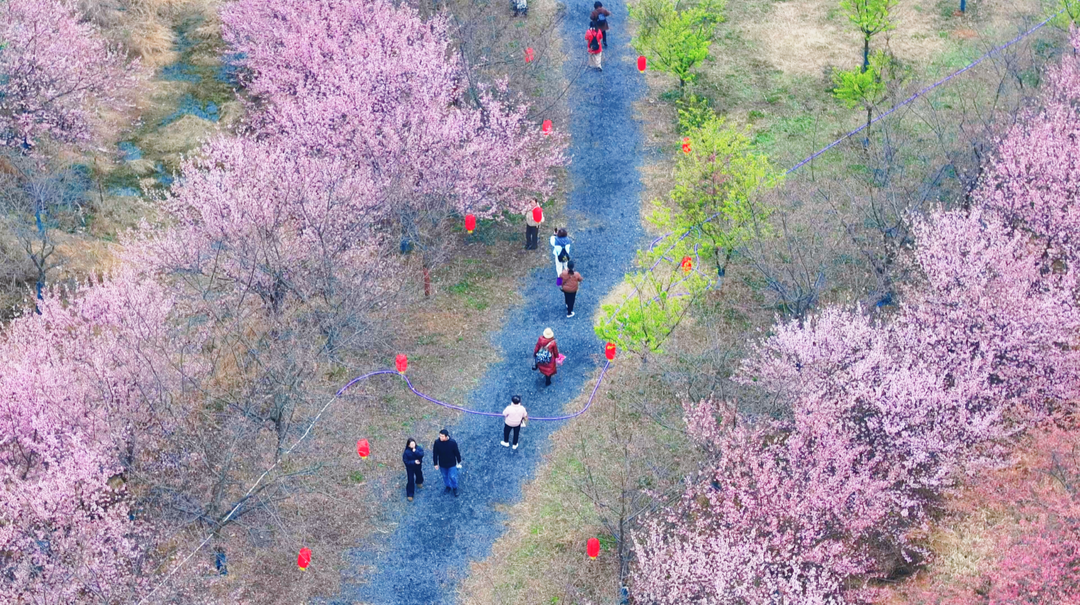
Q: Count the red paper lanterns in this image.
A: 12